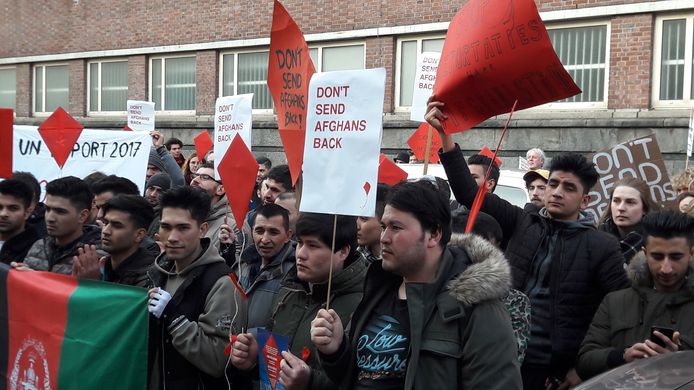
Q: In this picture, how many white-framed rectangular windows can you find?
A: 9